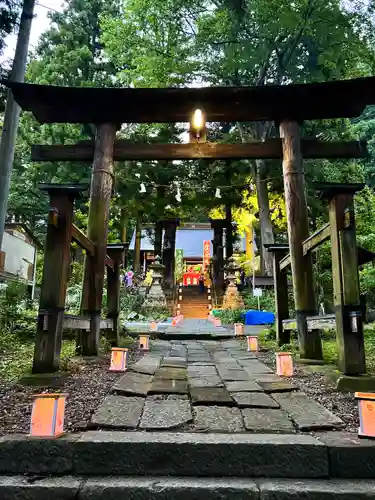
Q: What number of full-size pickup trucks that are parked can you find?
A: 0